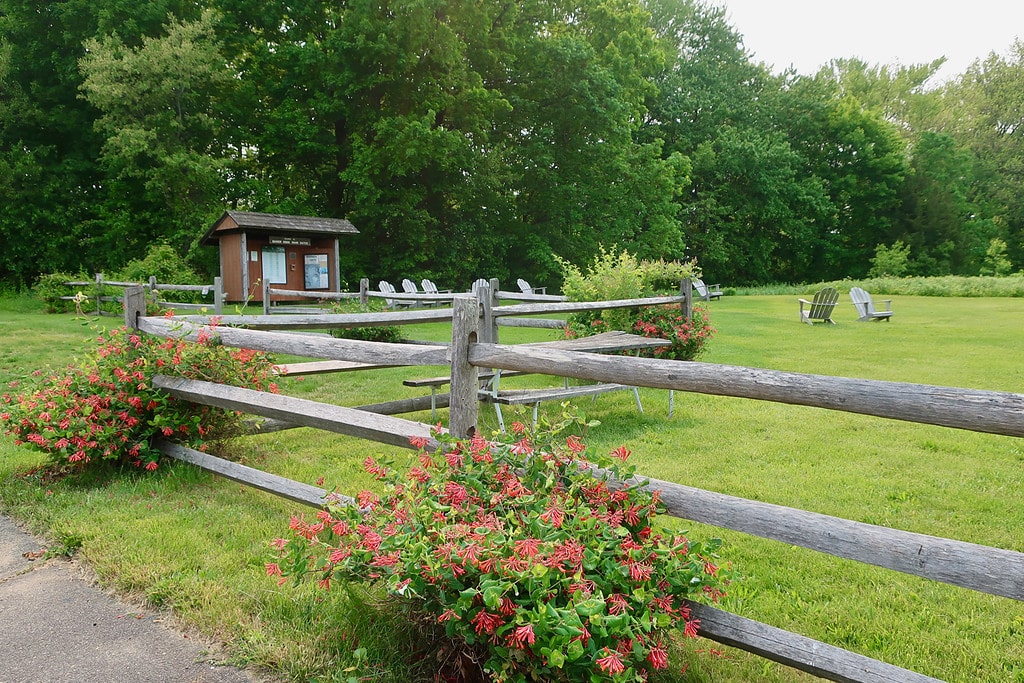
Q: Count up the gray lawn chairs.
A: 8